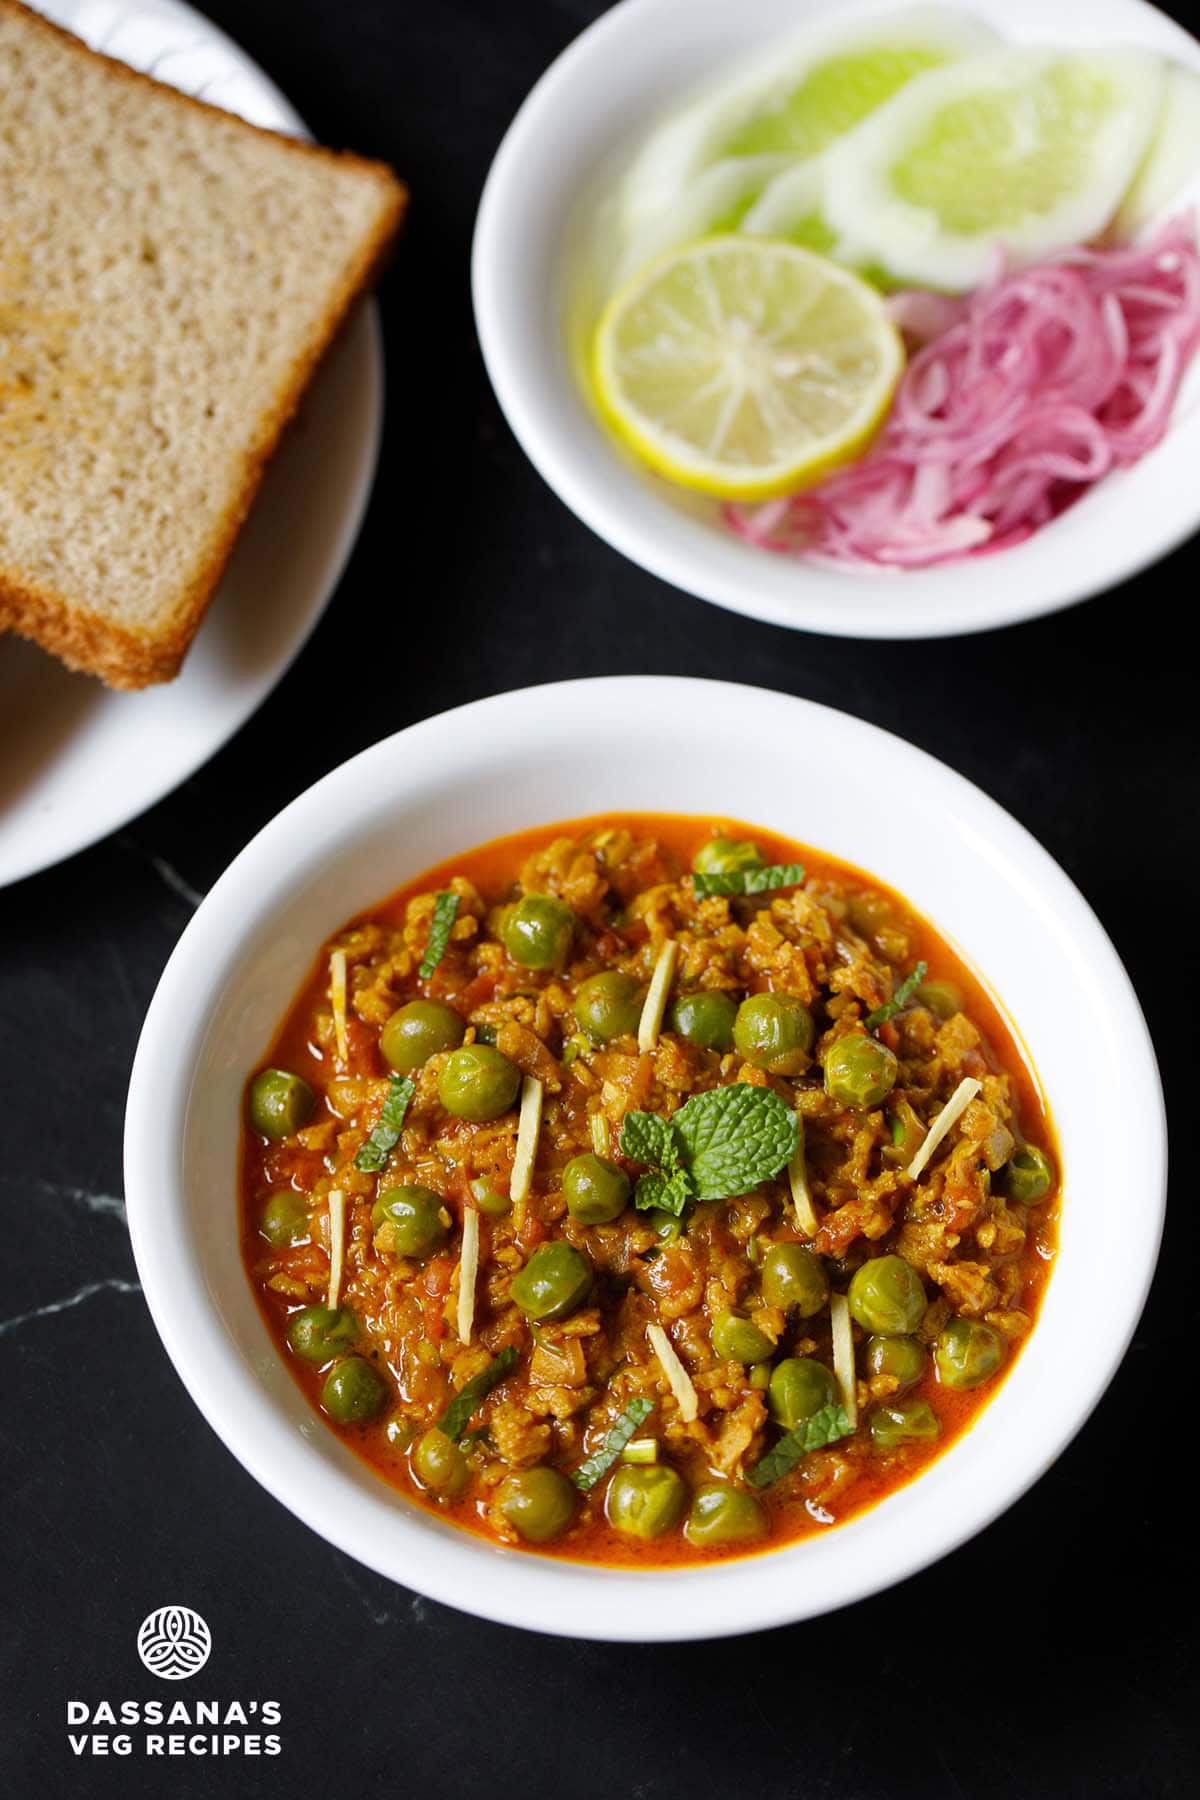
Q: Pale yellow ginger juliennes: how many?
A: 9